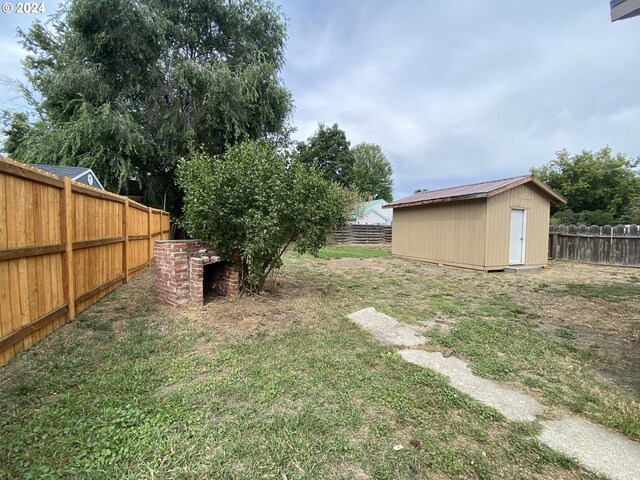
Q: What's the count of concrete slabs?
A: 3